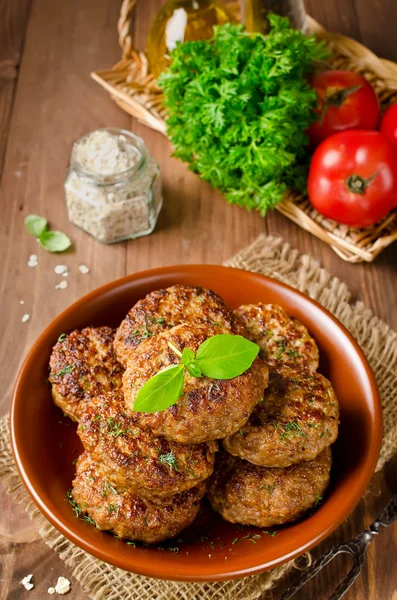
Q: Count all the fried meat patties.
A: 8